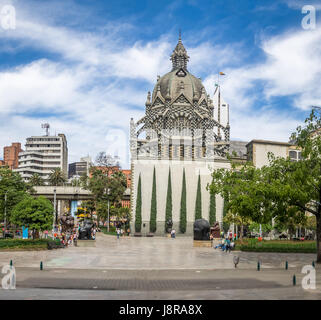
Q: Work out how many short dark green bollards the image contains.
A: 6